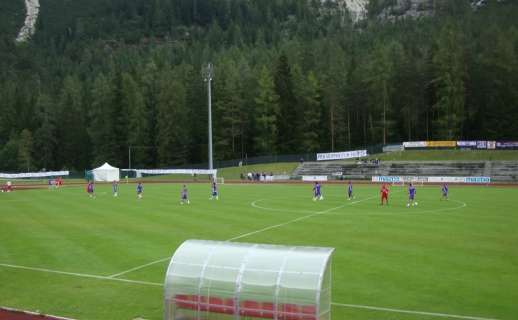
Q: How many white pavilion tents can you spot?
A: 1